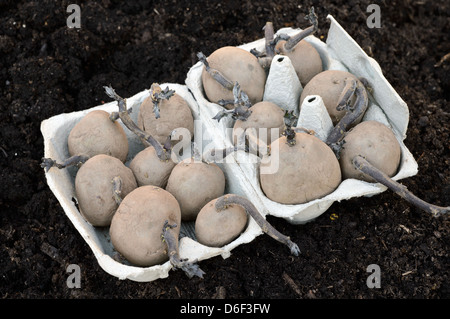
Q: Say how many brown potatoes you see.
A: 13